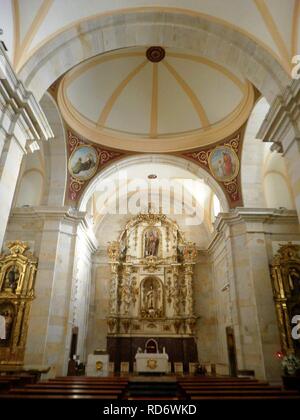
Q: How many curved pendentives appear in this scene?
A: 2